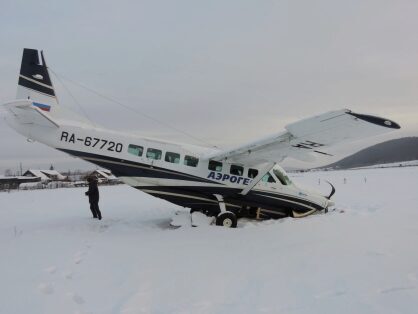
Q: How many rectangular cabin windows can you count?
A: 7